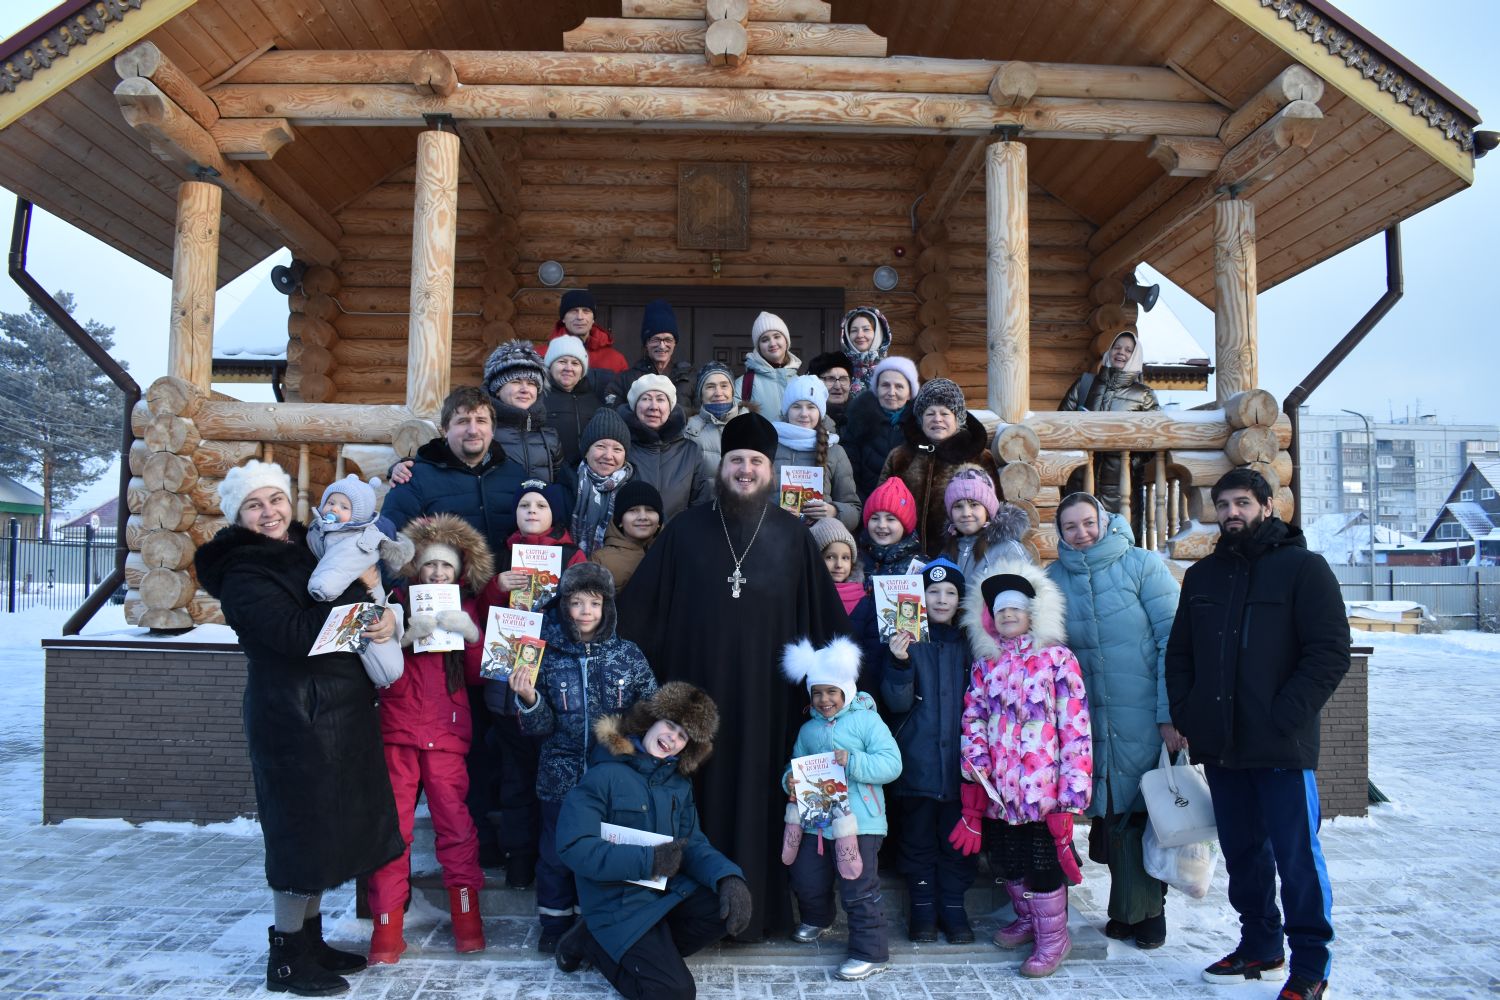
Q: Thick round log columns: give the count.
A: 4